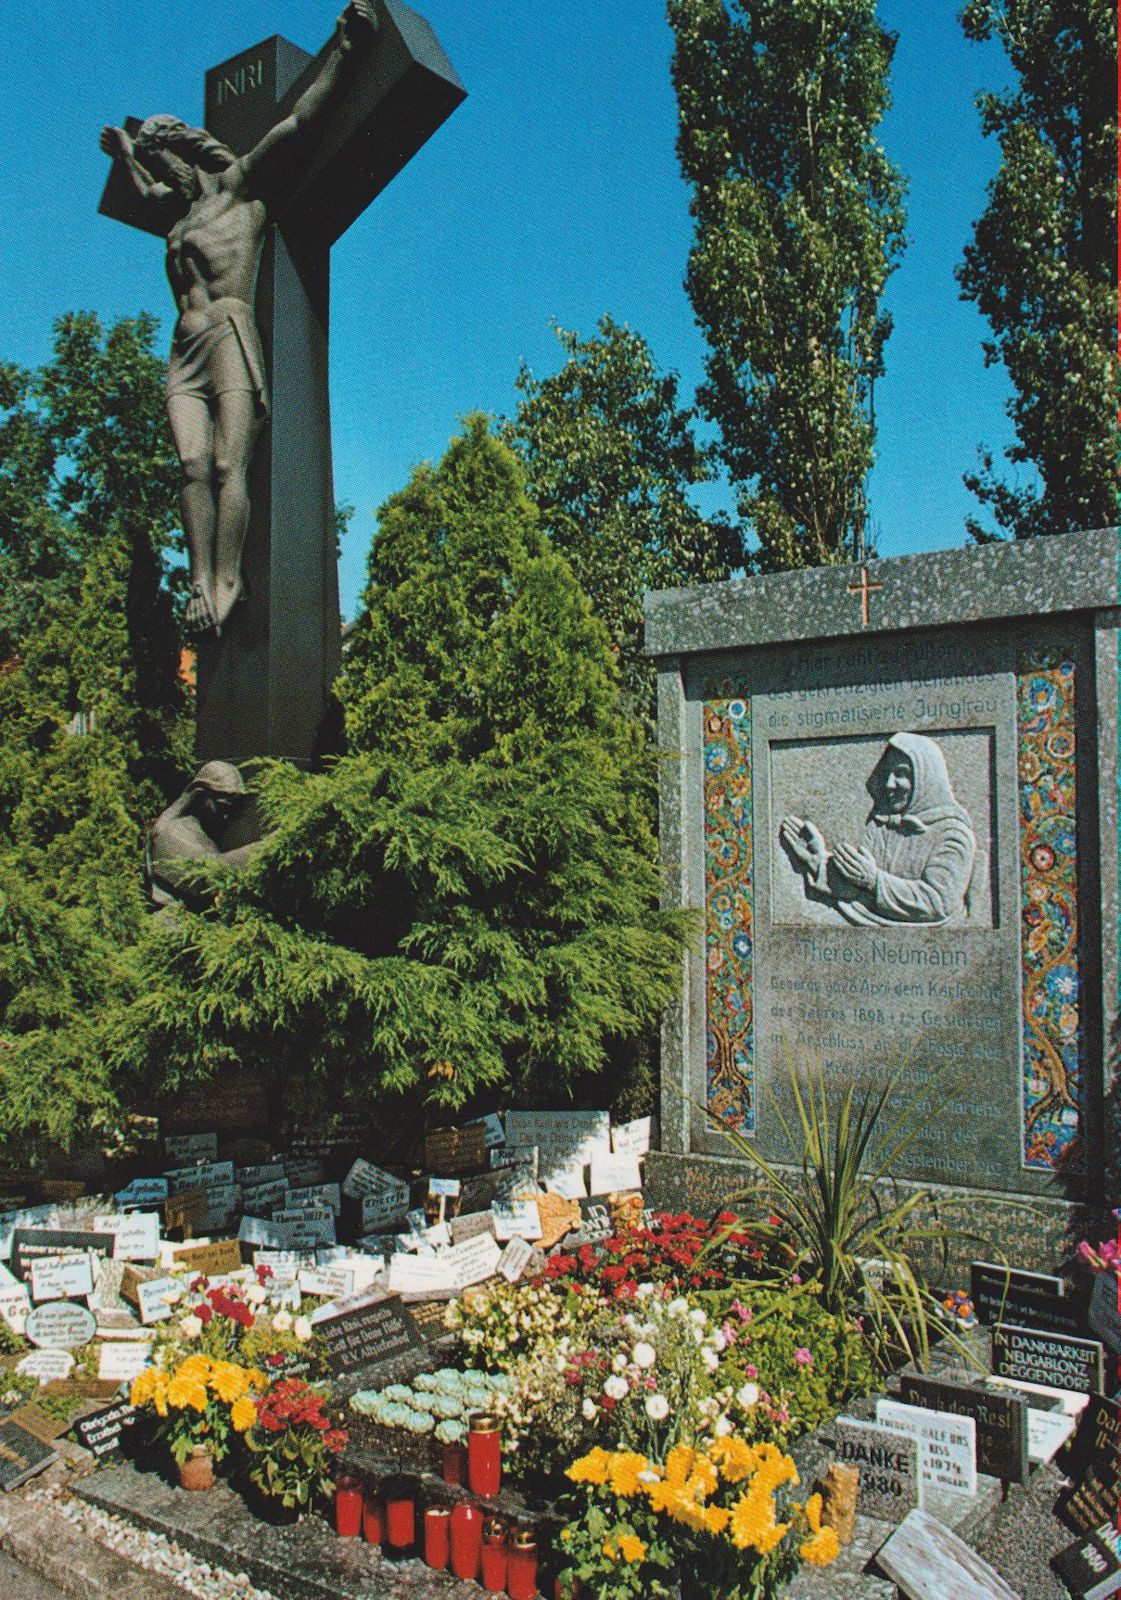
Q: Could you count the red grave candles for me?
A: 9